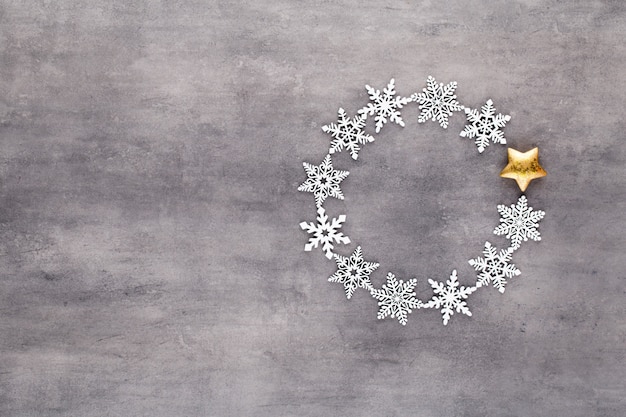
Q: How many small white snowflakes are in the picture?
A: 11